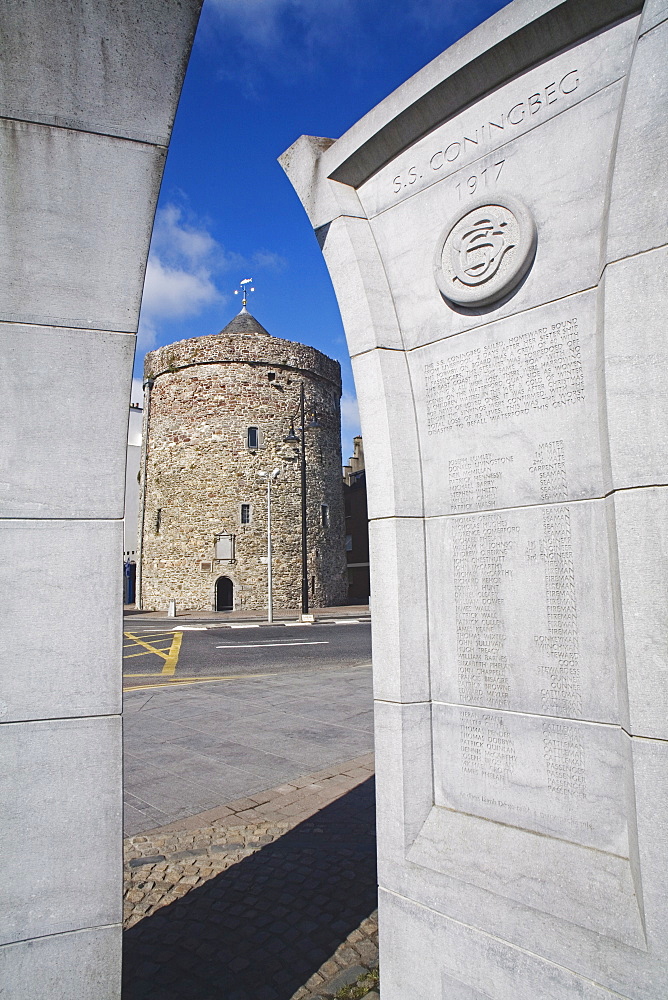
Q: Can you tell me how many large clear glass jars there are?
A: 0